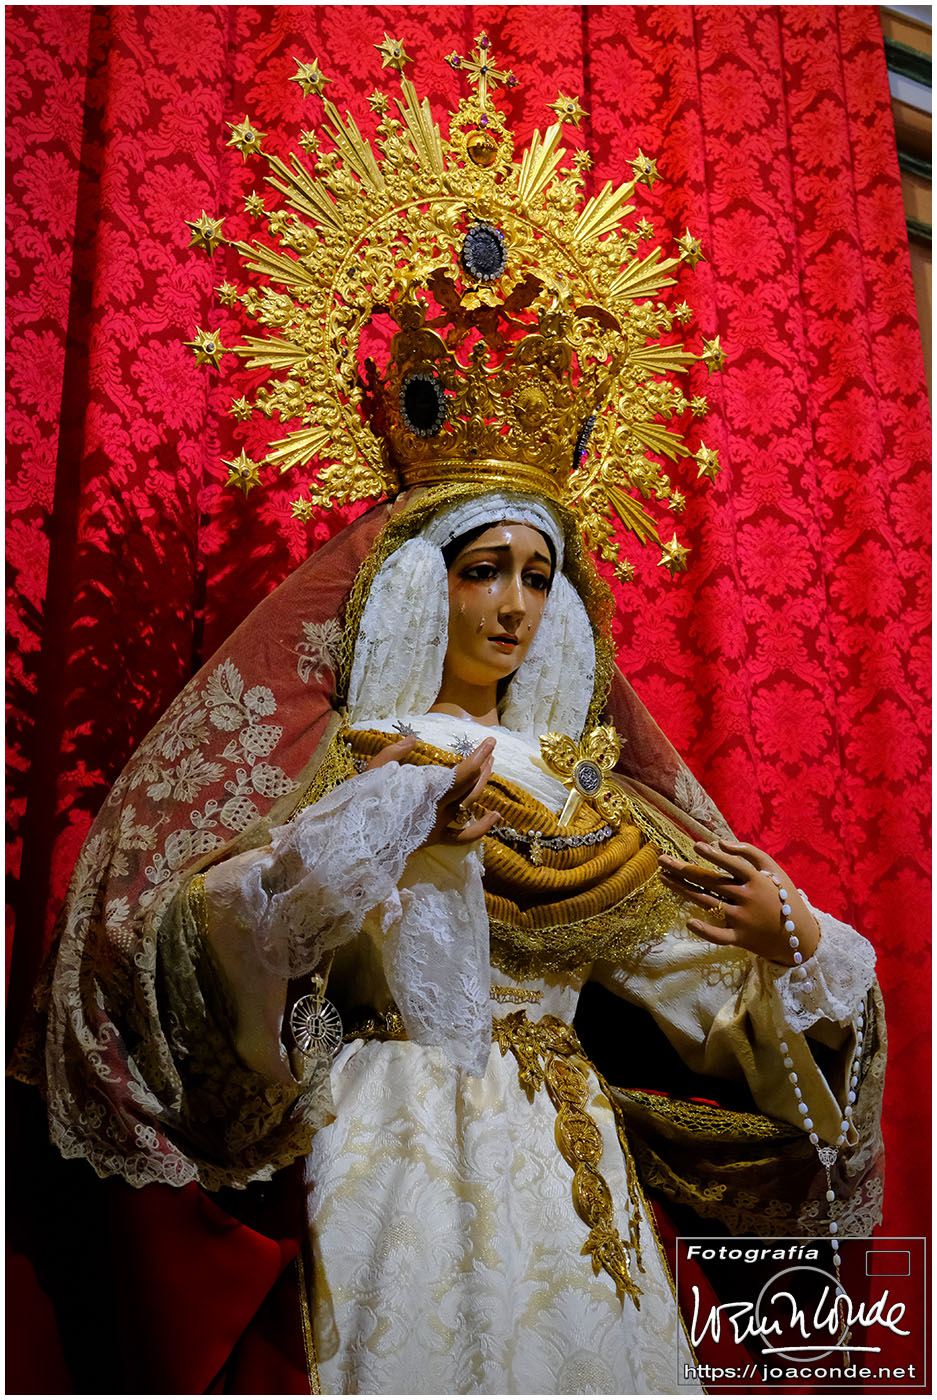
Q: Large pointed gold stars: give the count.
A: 12